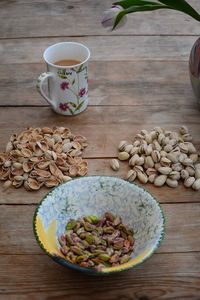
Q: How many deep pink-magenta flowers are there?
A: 3